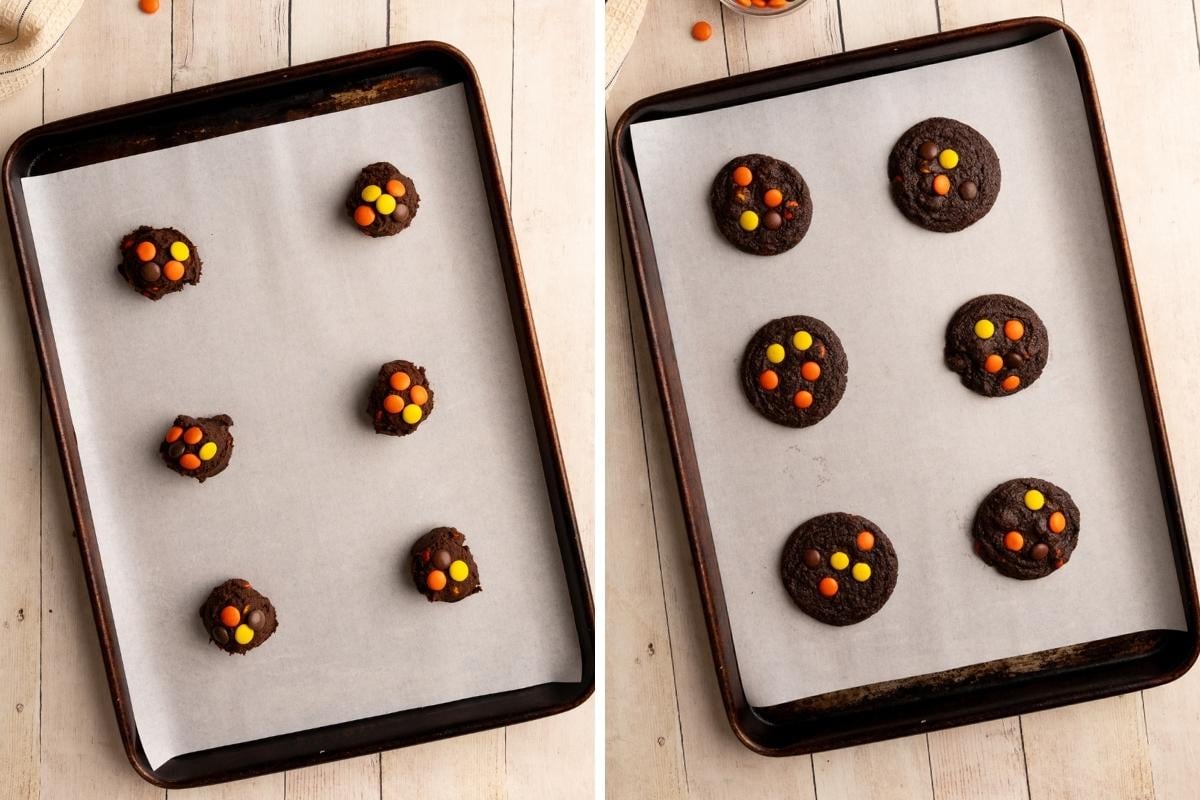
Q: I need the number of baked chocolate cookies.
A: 6